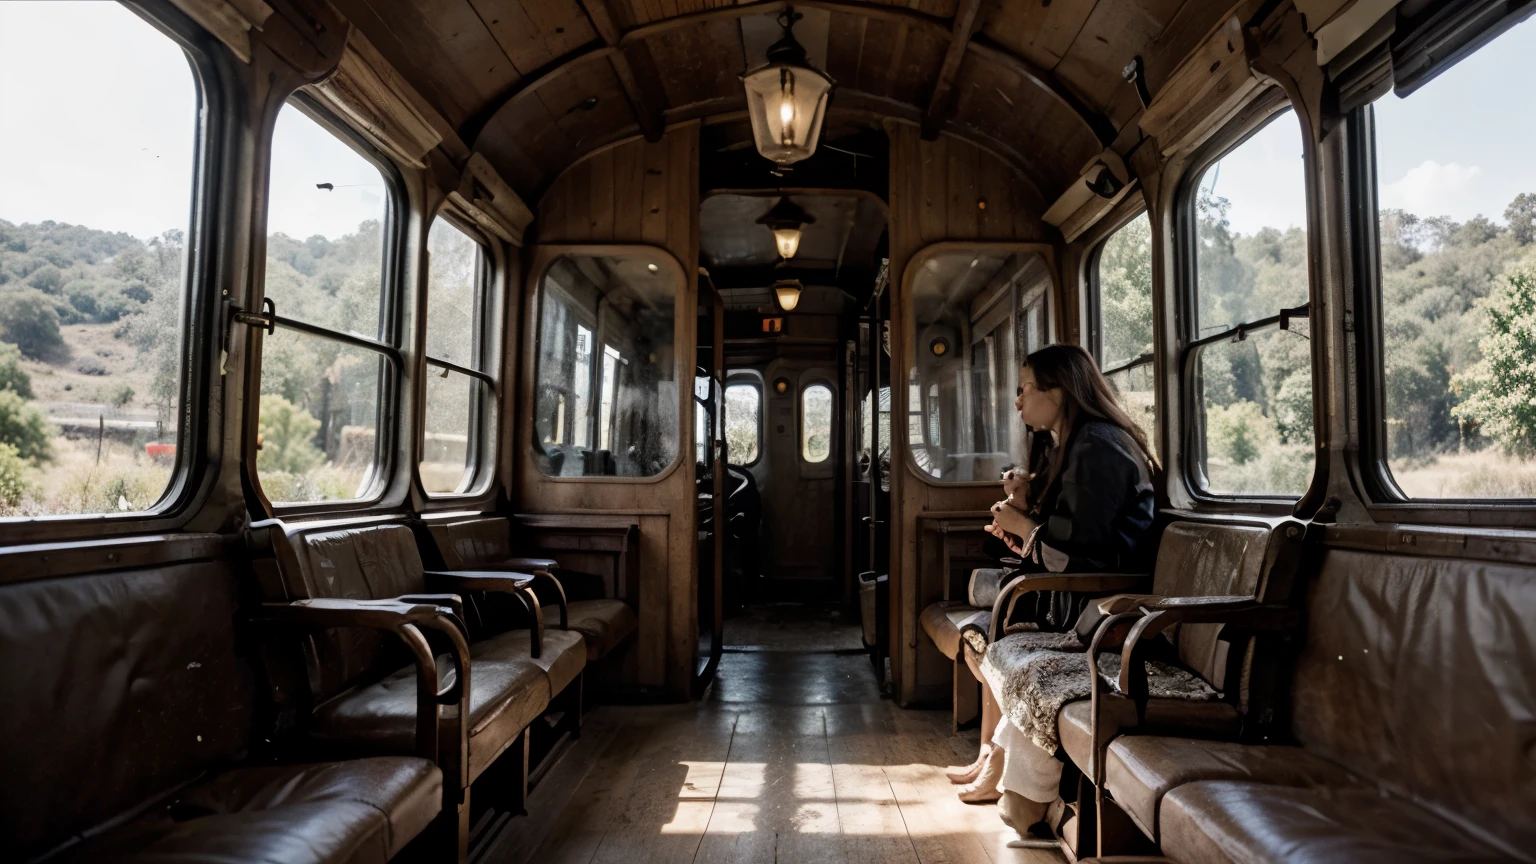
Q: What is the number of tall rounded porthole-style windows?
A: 2